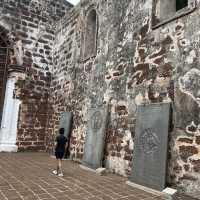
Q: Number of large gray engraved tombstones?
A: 3